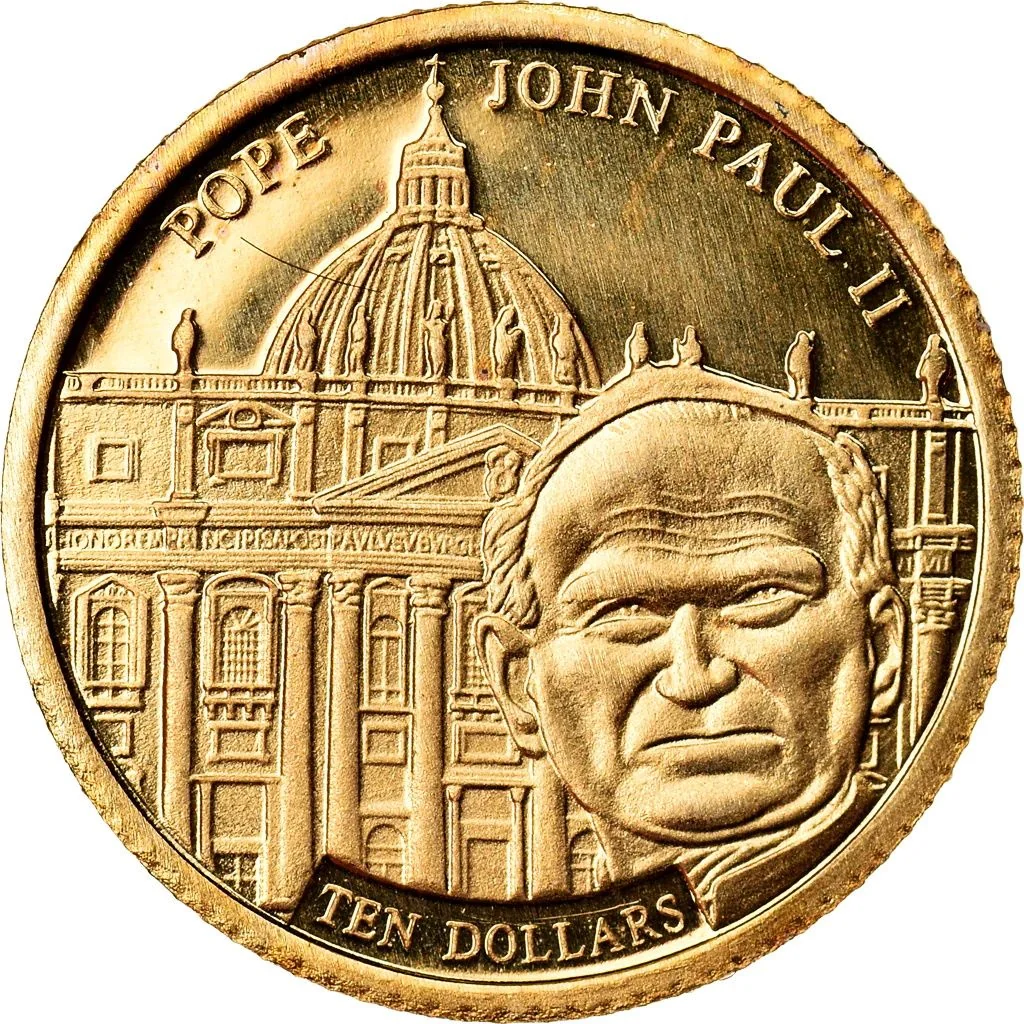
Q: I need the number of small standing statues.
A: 10